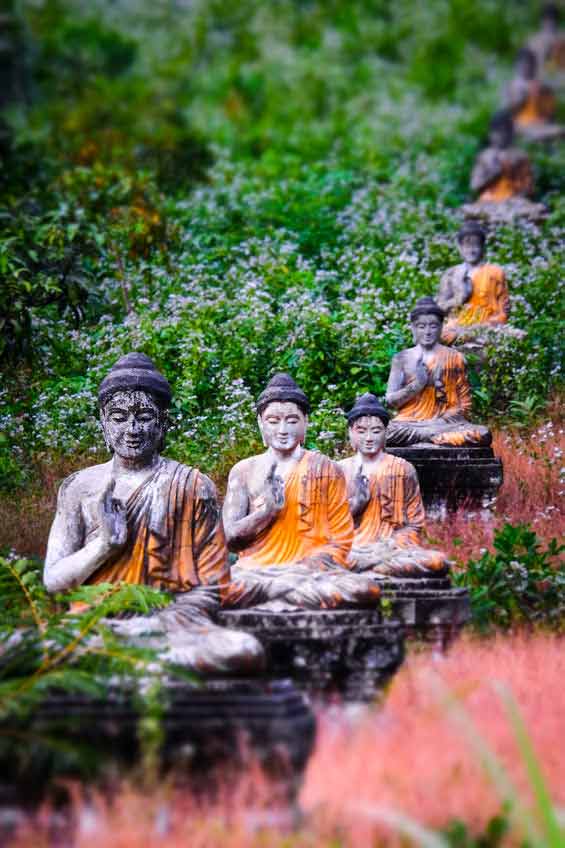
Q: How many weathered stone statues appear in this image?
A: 8